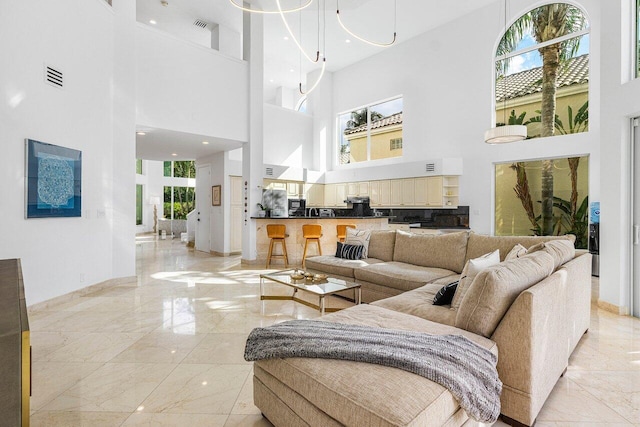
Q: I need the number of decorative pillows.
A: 5